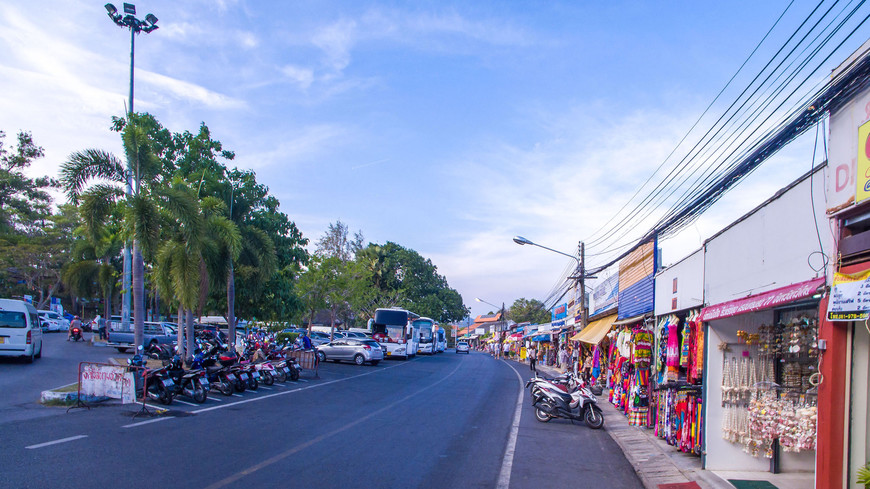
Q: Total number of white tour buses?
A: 3